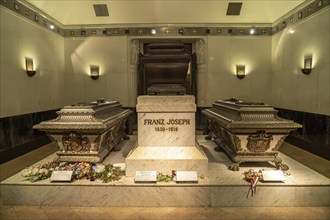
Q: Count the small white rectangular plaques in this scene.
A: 4